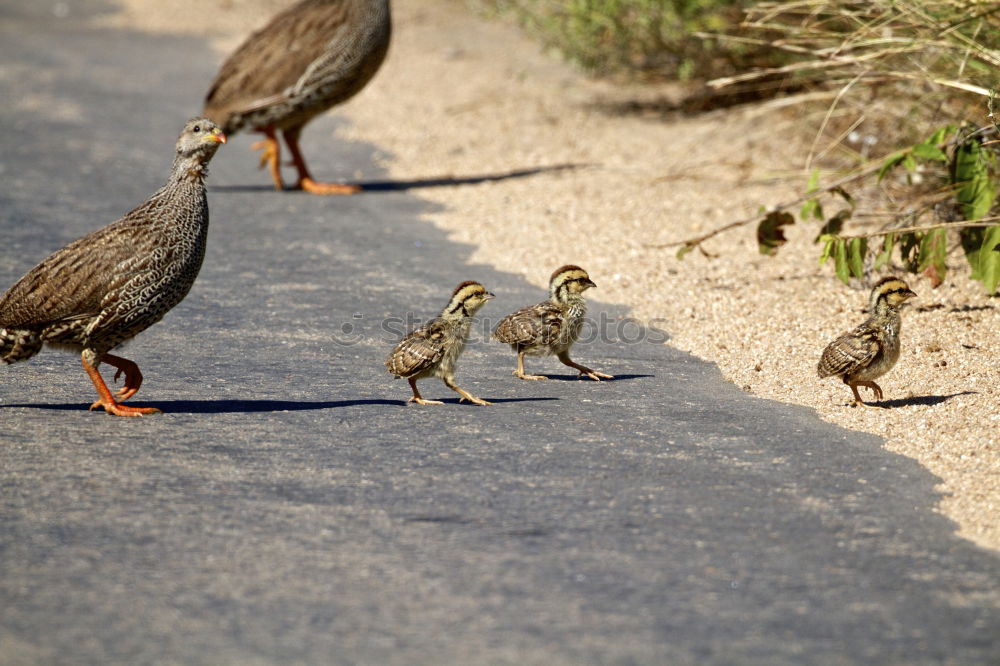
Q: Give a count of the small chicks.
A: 3